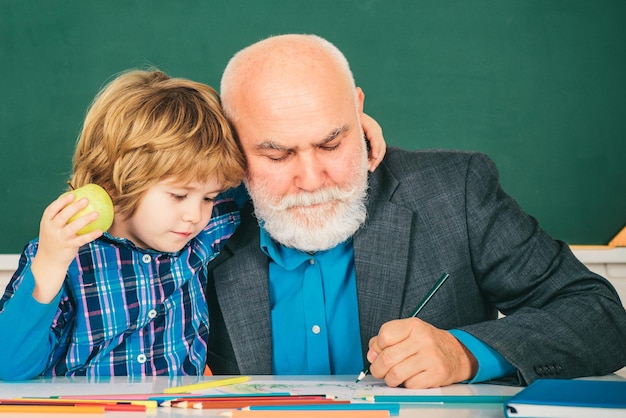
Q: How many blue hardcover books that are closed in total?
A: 1